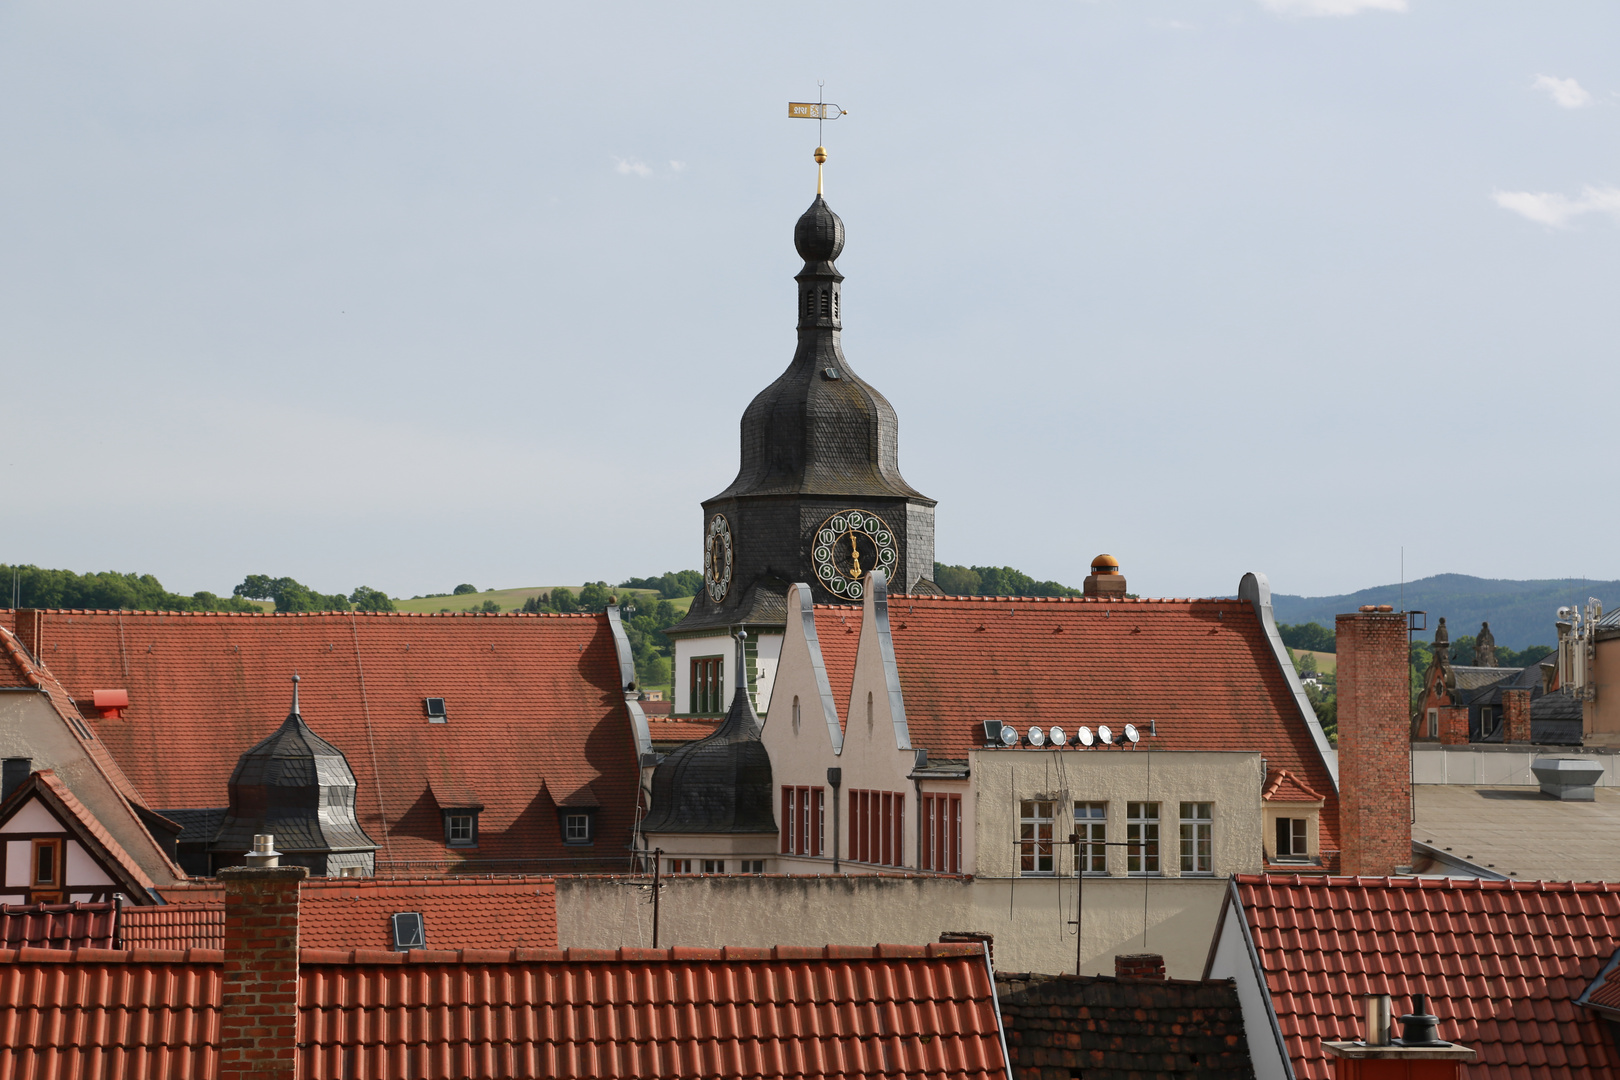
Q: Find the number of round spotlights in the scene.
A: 6